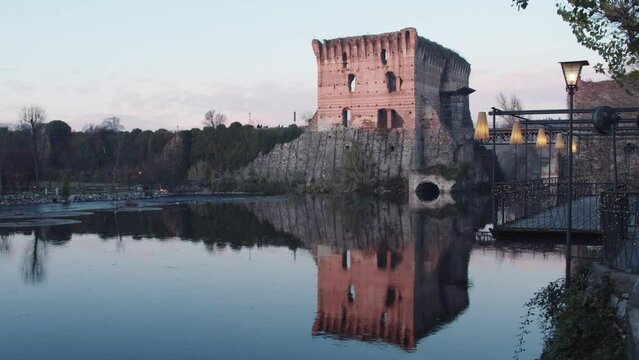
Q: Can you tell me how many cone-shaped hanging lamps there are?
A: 5